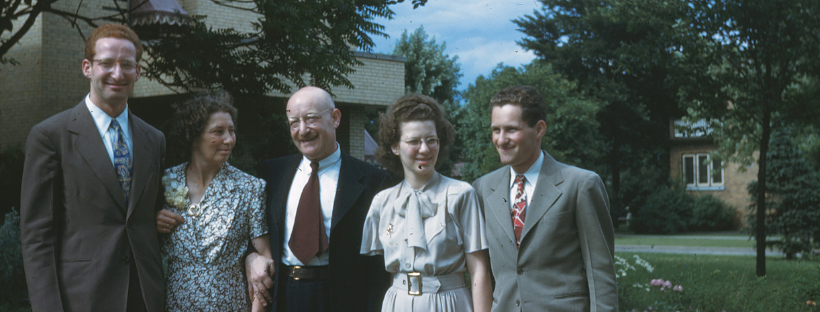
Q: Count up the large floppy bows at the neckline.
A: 1